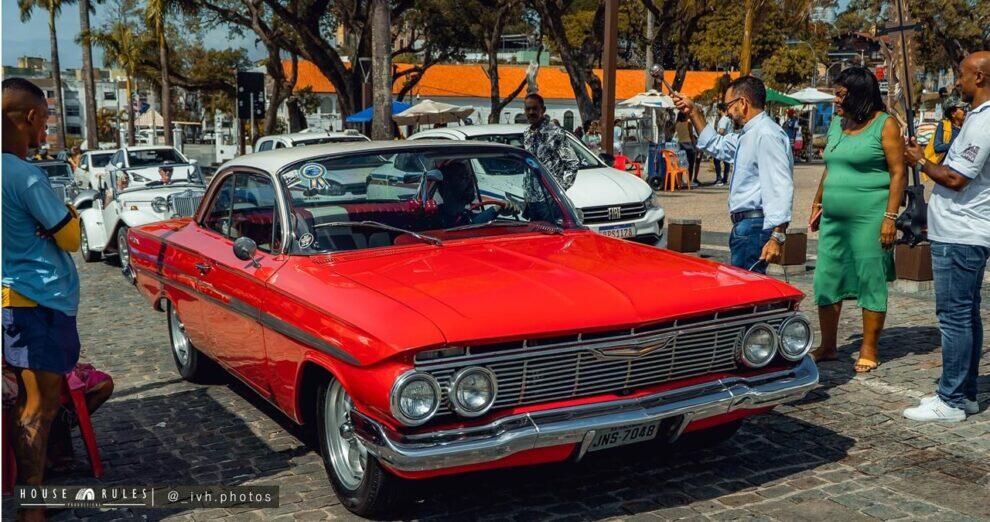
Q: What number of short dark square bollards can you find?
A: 3